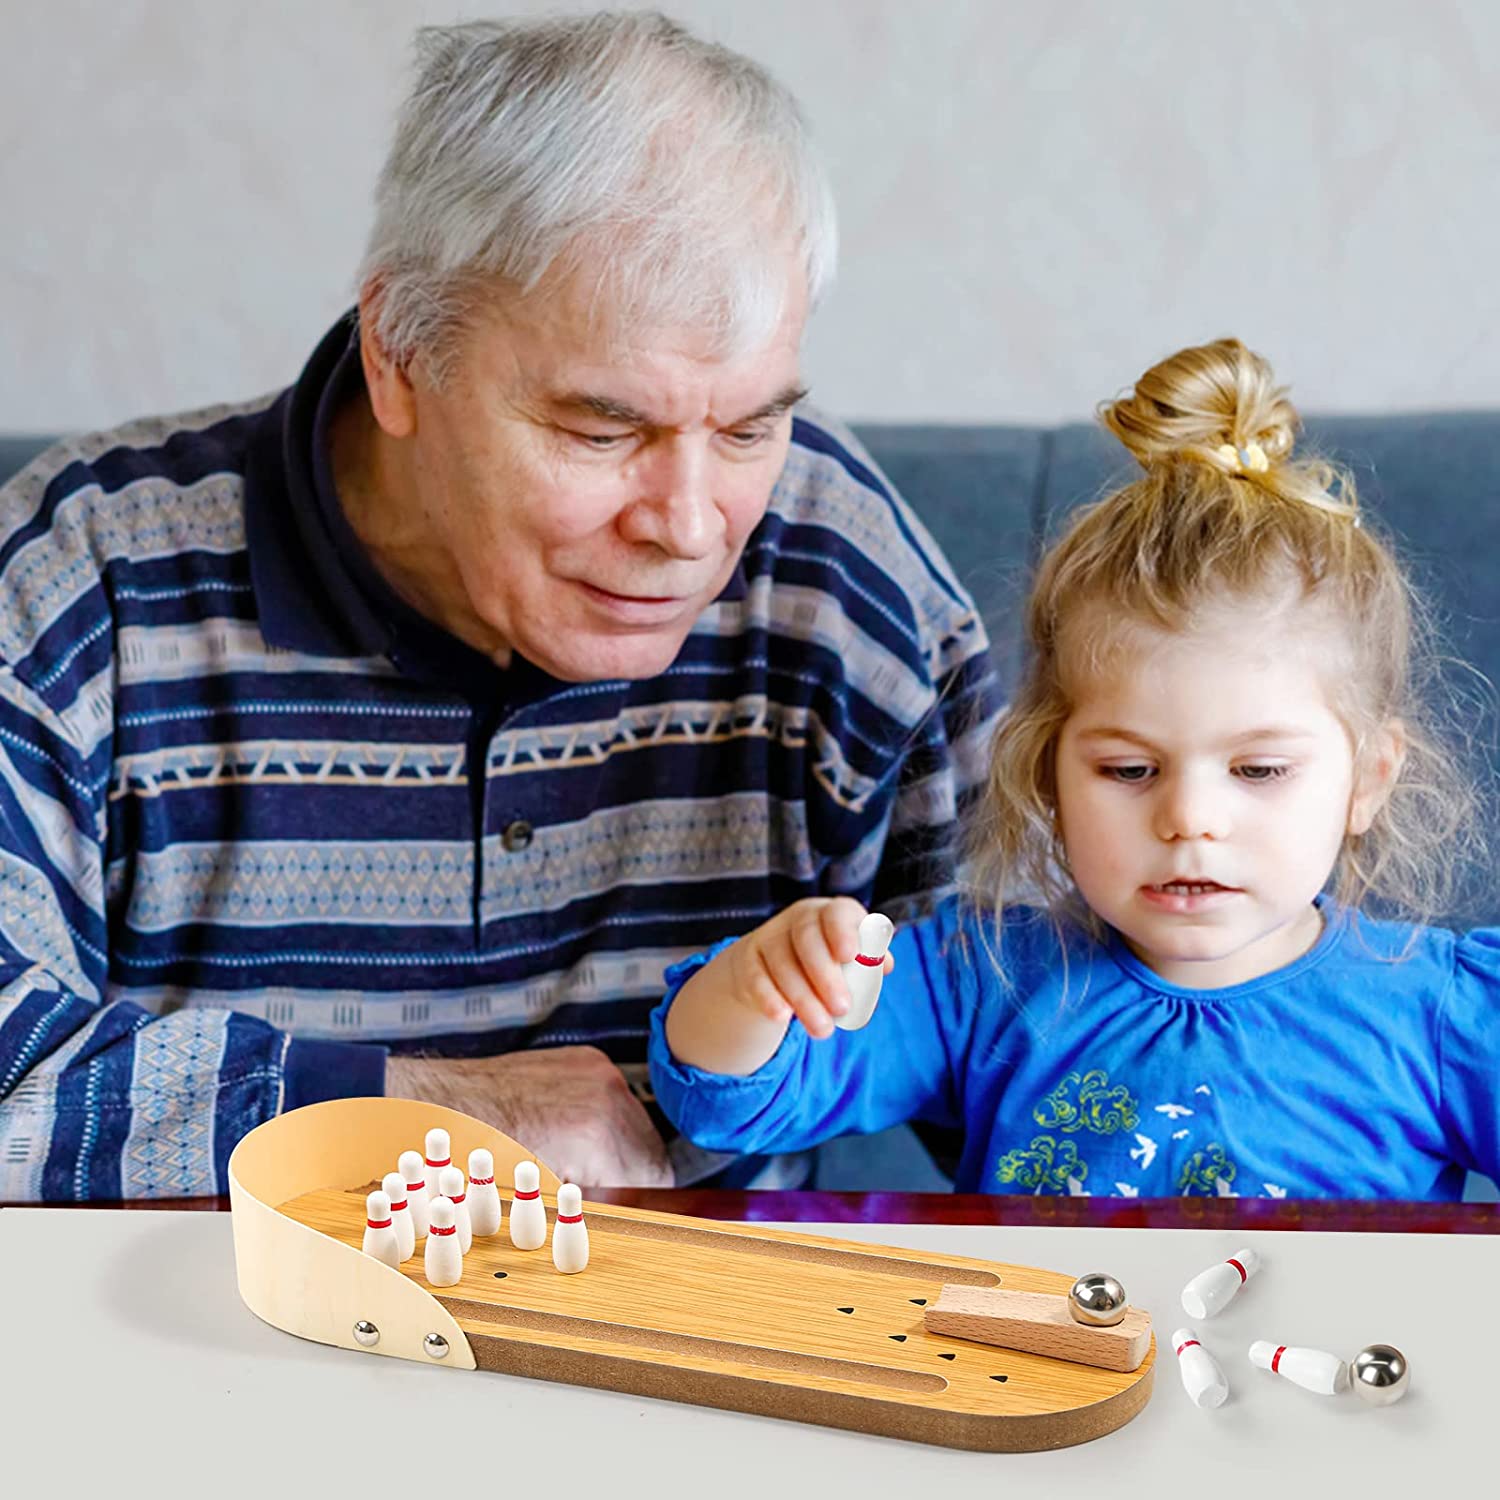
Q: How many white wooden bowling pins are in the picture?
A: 13